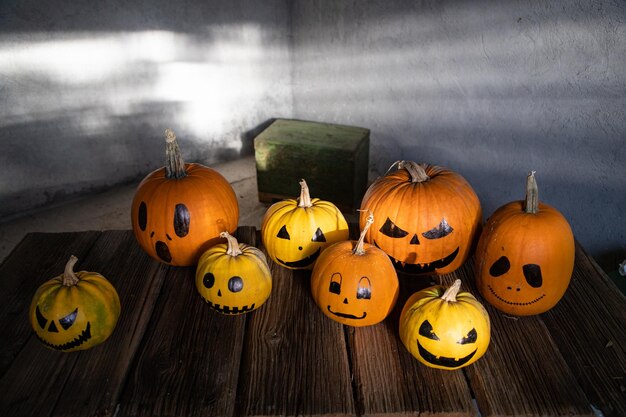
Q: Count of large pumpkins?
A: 3